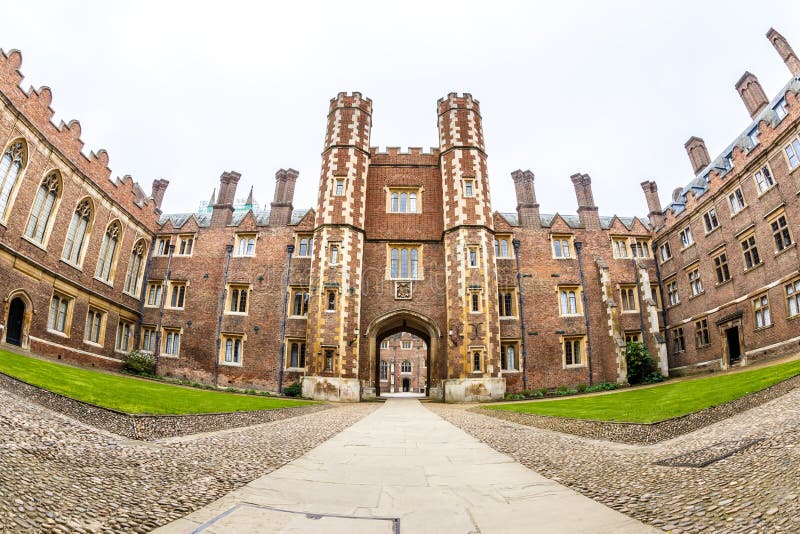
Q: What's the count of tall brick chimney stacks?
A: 9